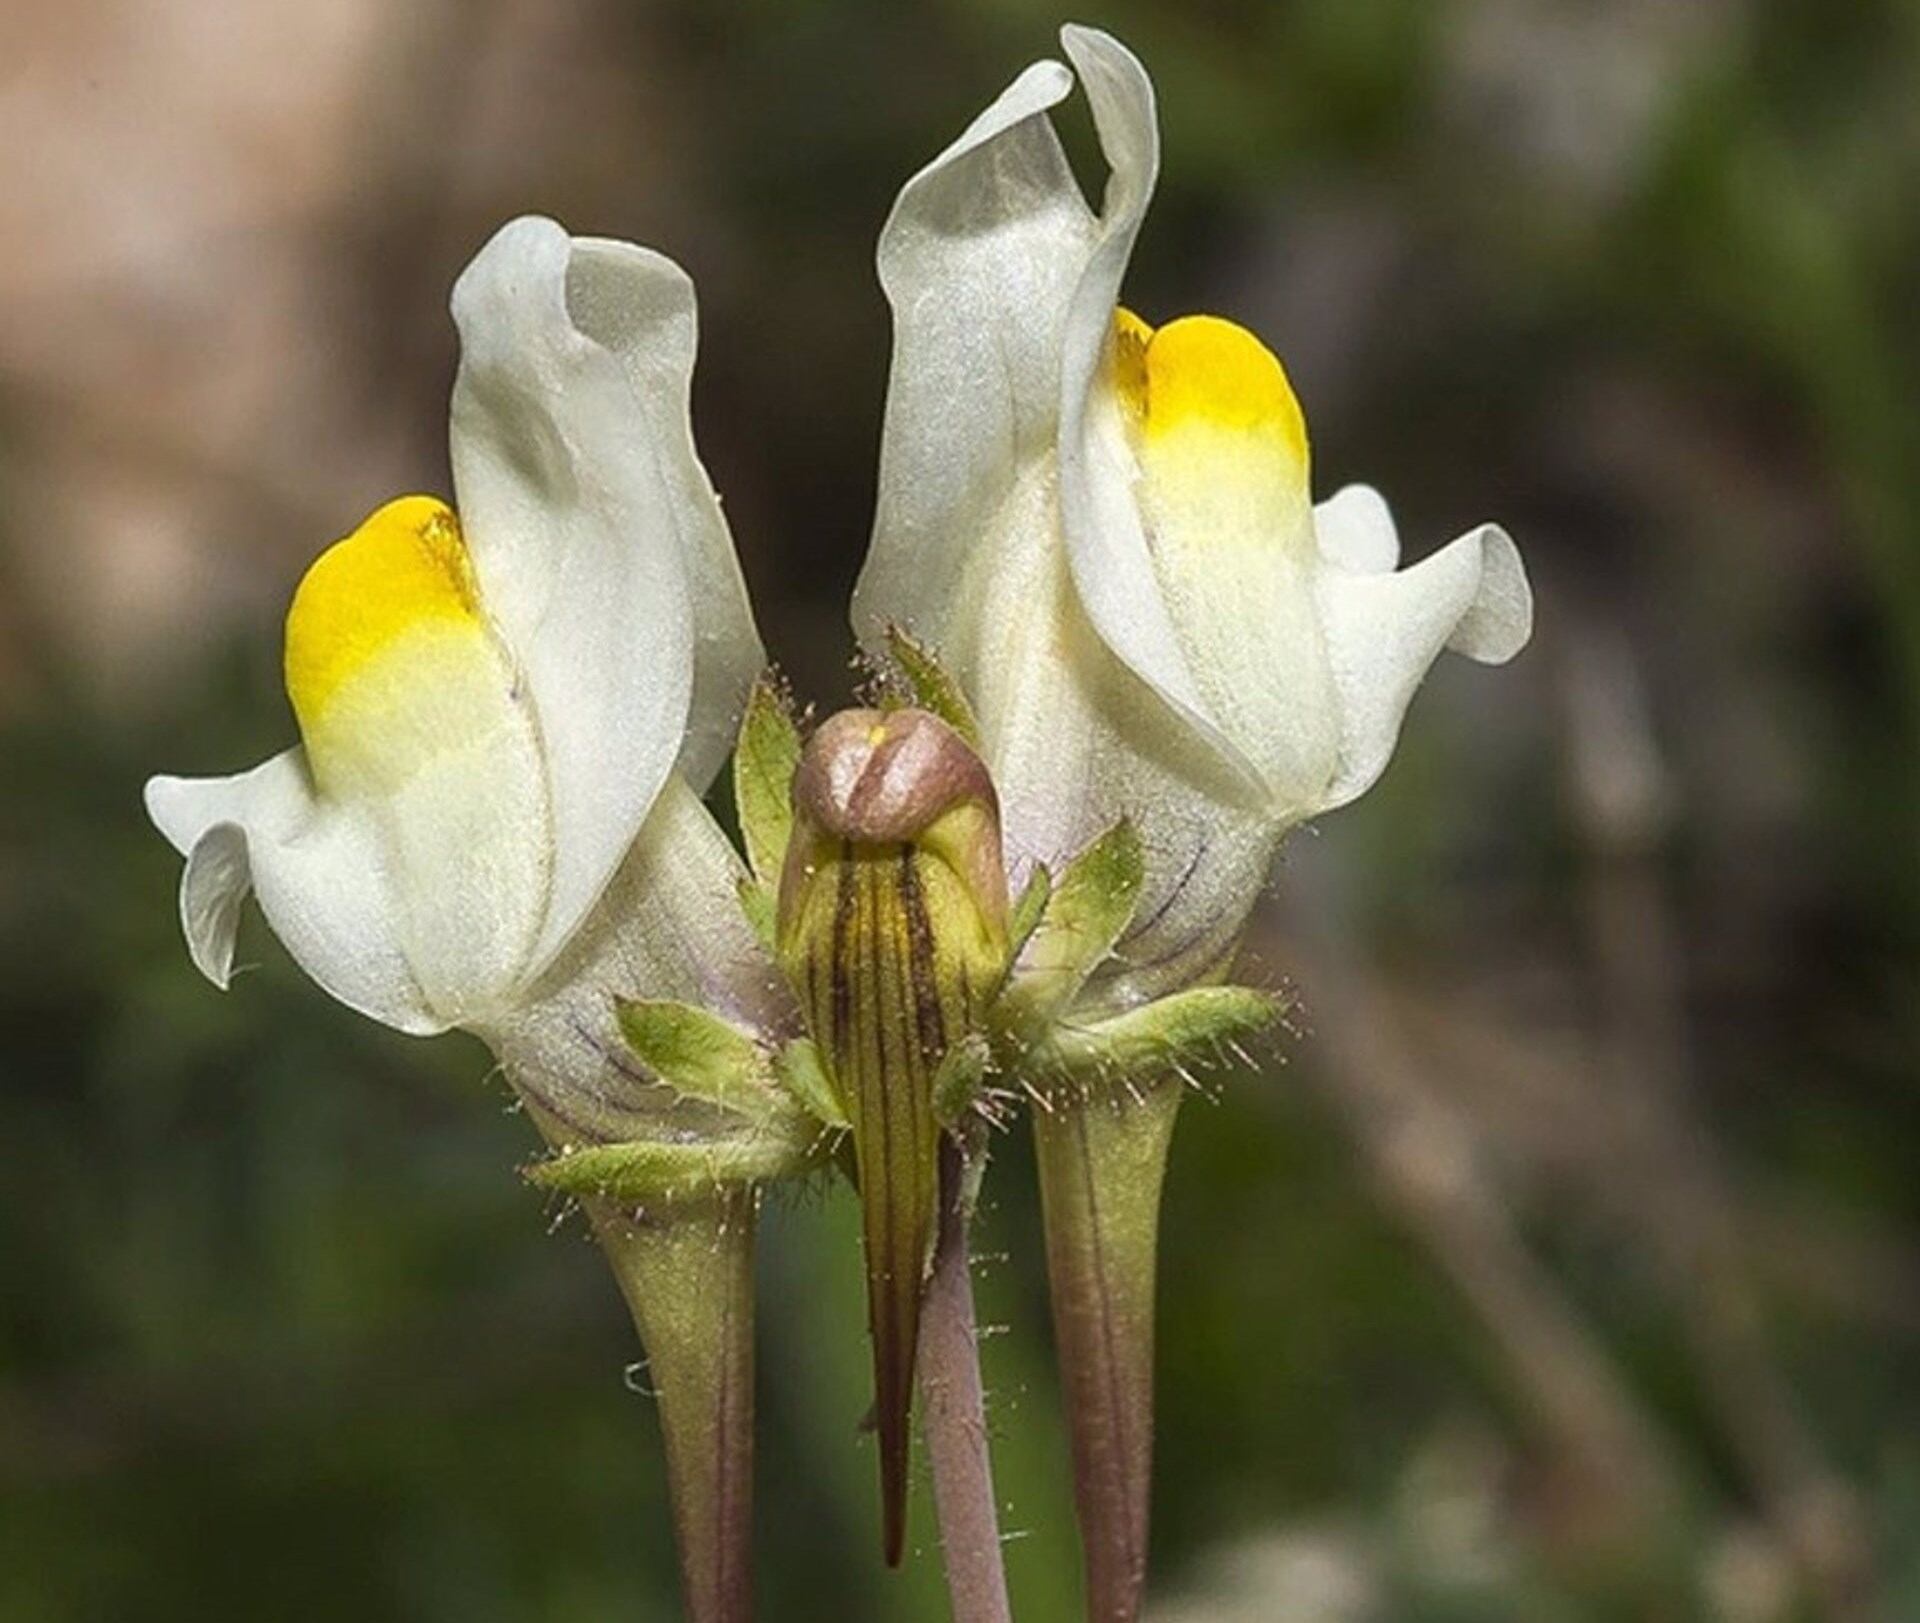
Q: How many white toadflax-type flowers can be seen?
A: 2